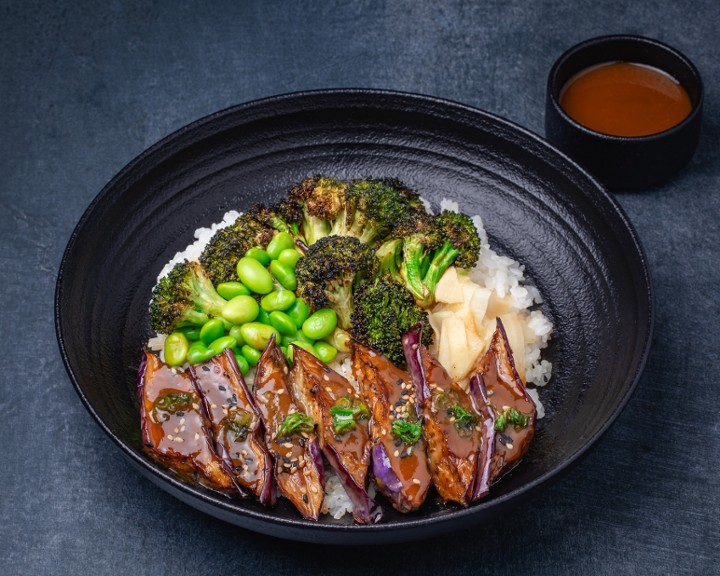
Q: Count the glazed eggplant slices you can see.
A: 7